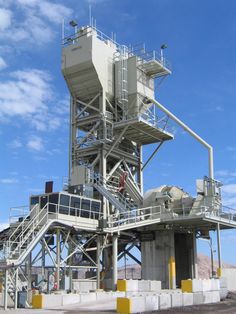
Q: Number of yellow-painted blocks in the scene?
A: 4